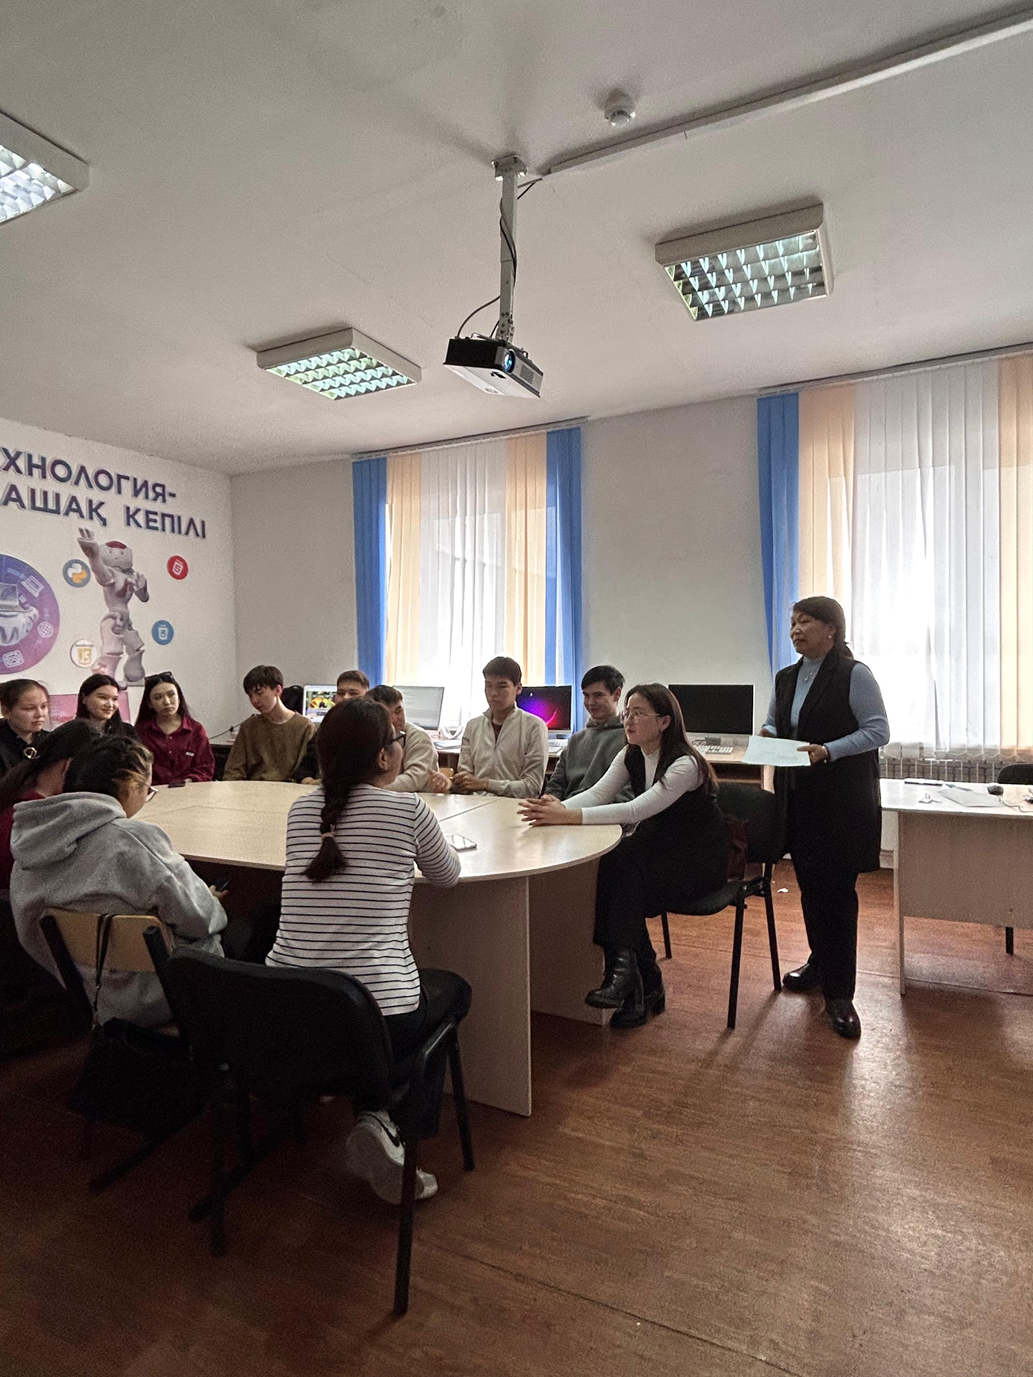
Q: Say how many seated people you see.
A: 12